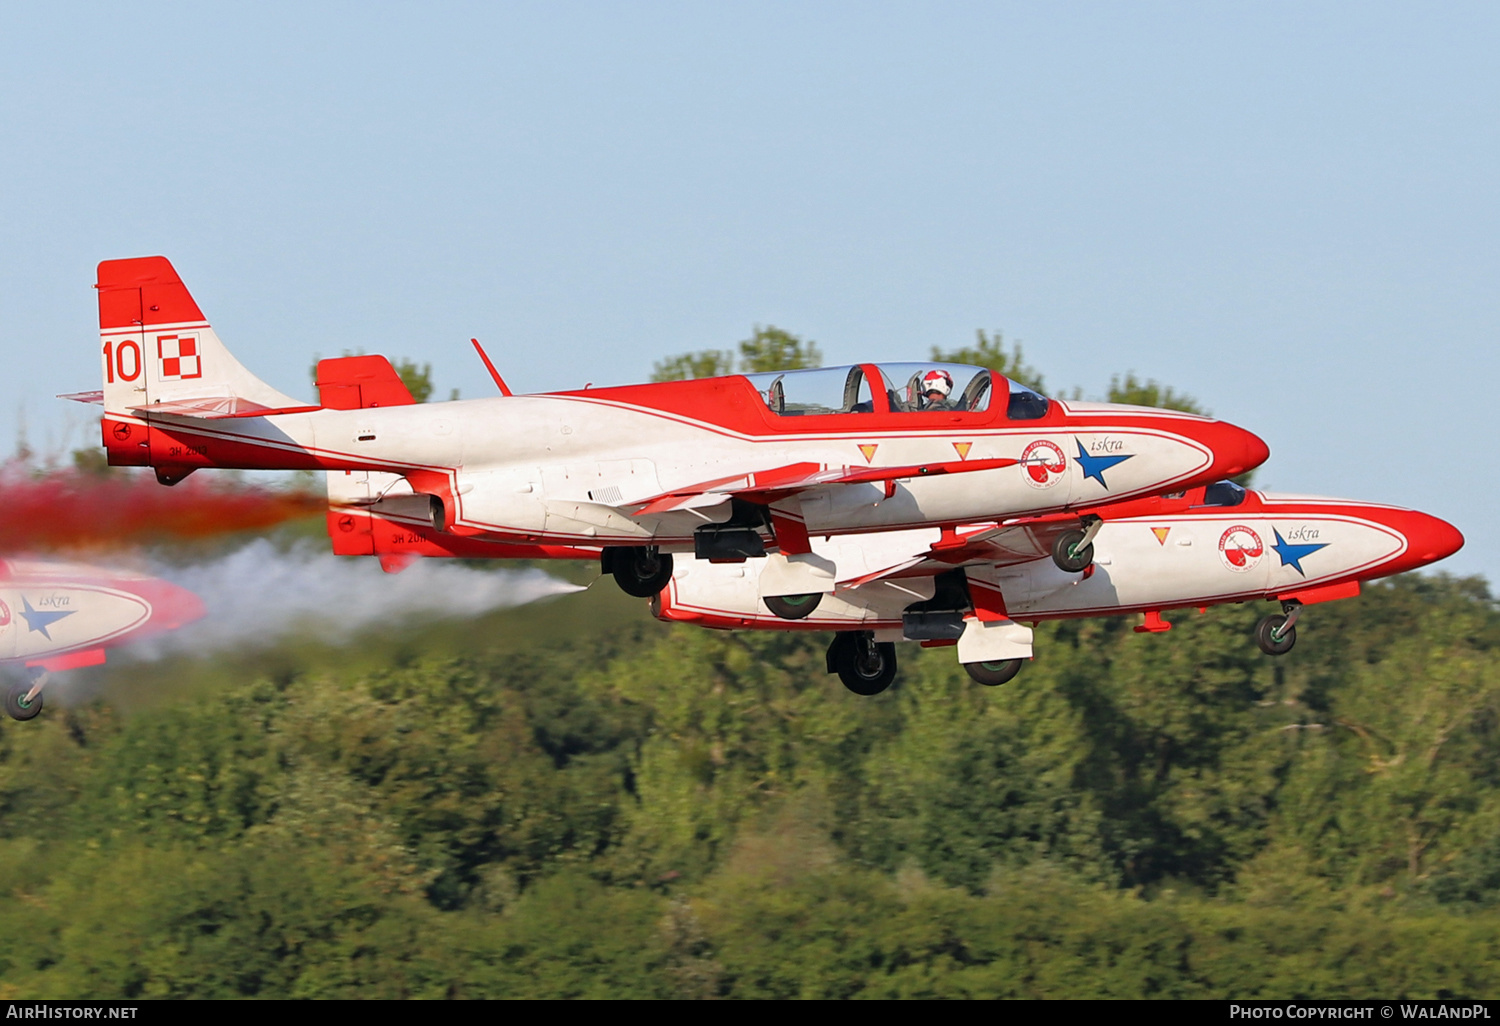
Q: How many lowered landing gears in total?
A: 7